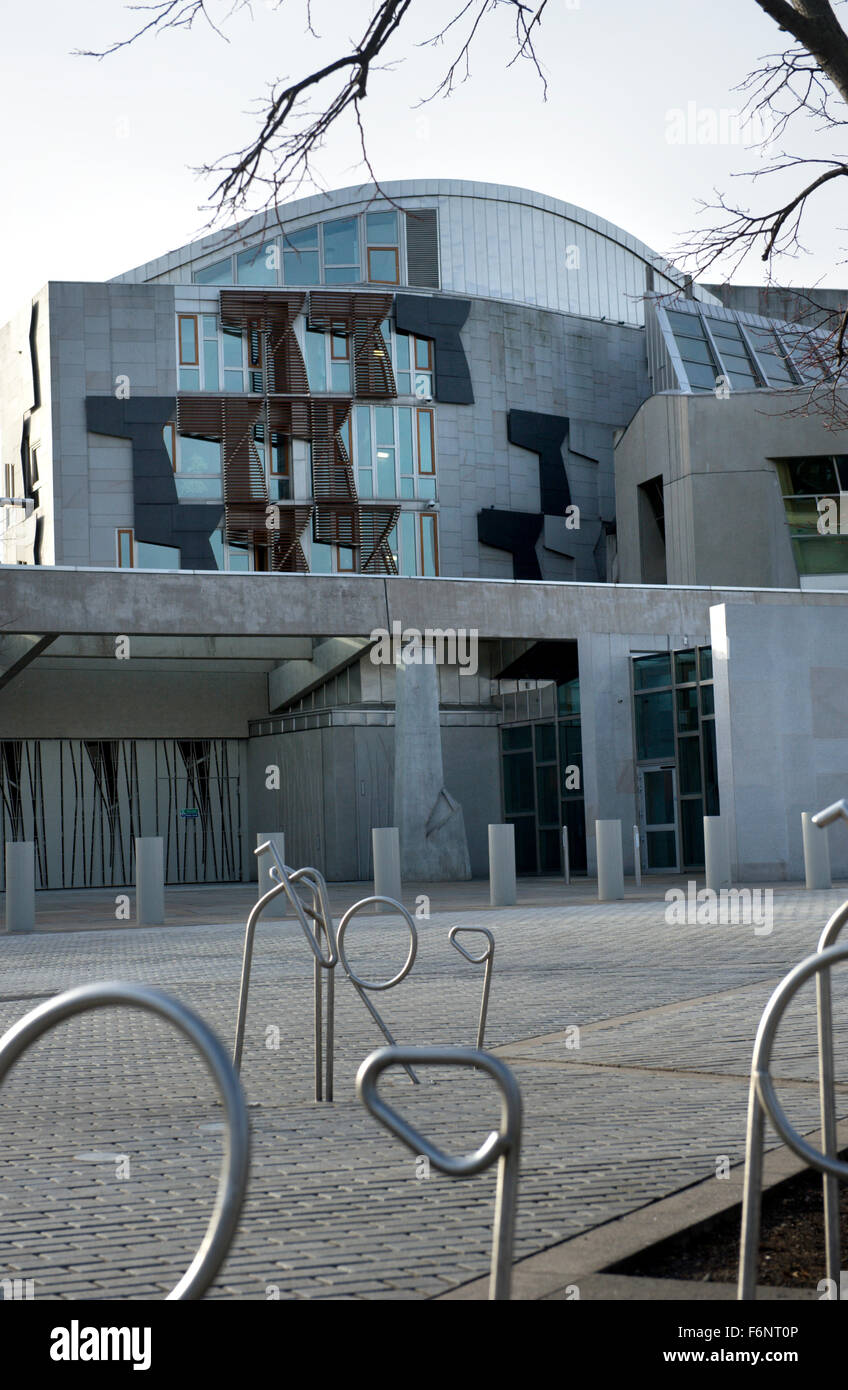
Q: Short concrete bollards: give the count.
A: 8